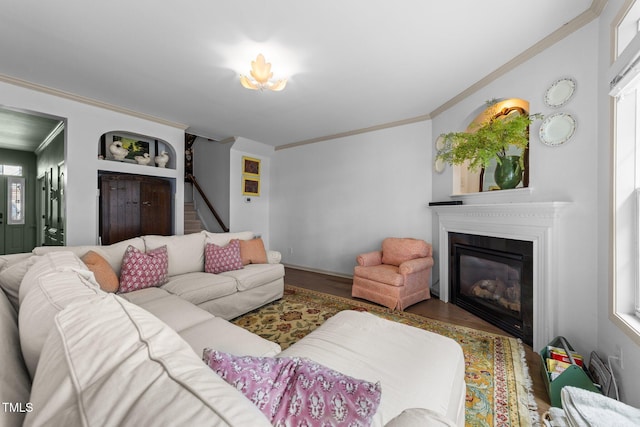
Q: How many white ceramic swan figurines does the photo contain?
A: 3